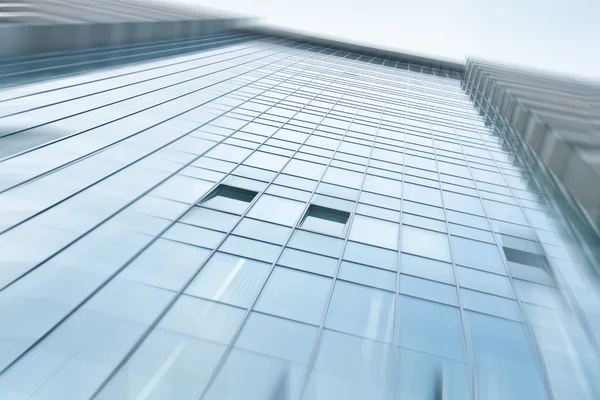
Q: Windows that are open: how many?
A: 3